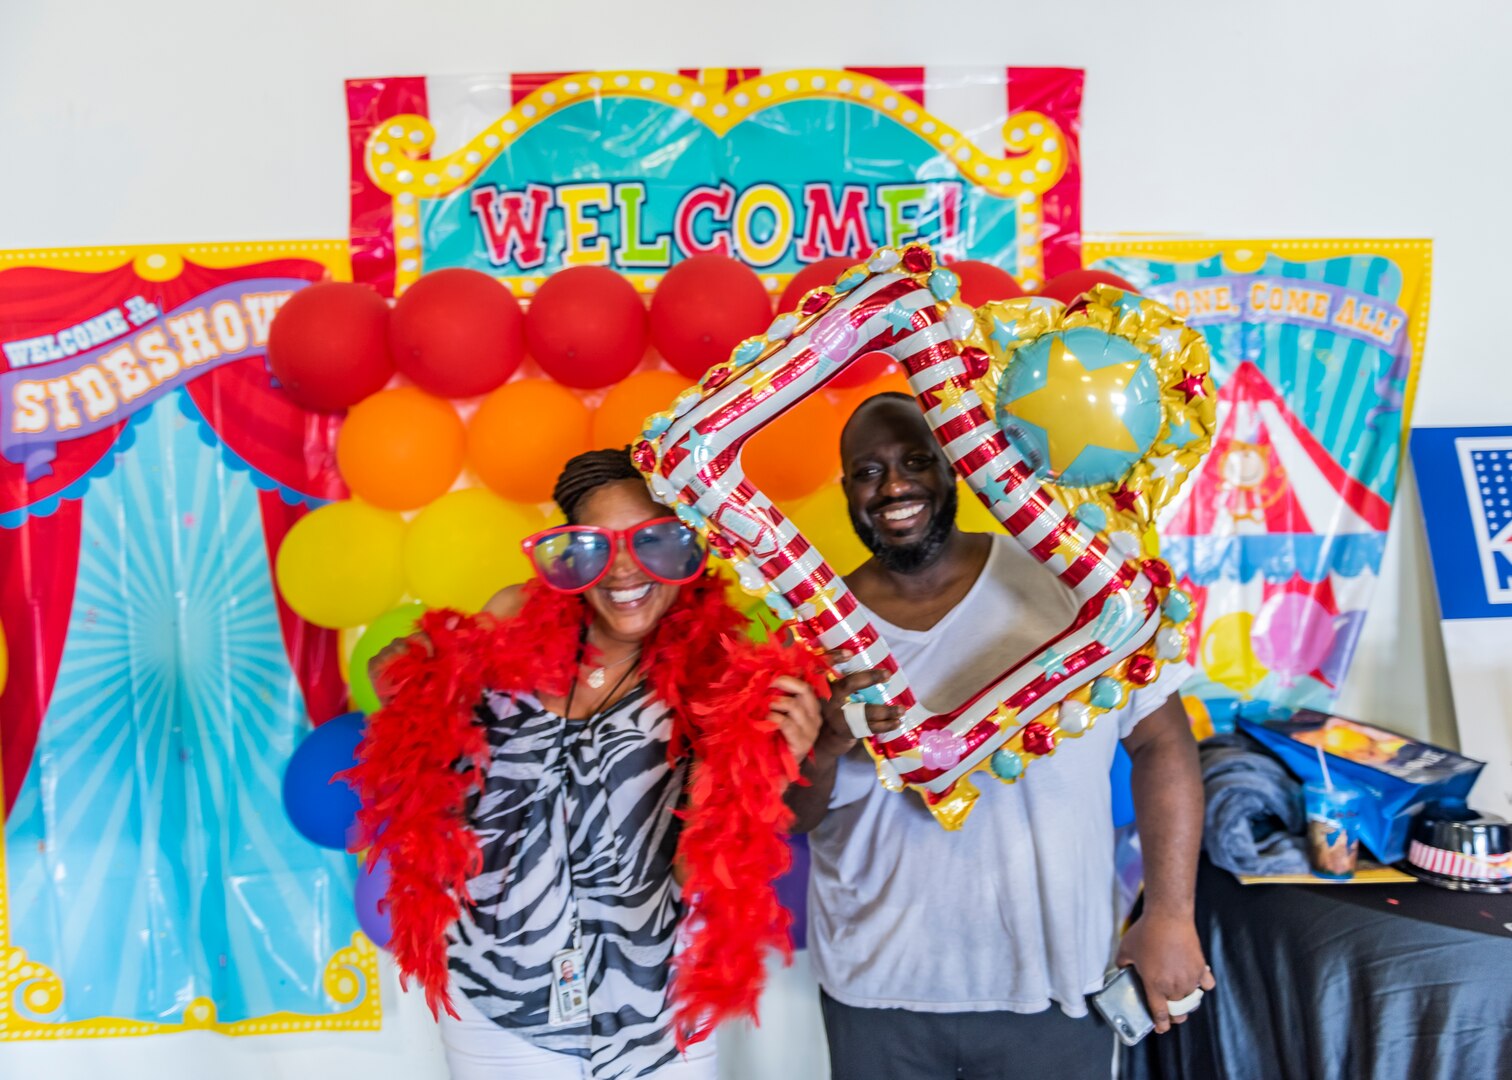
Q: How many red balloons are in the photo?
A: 7